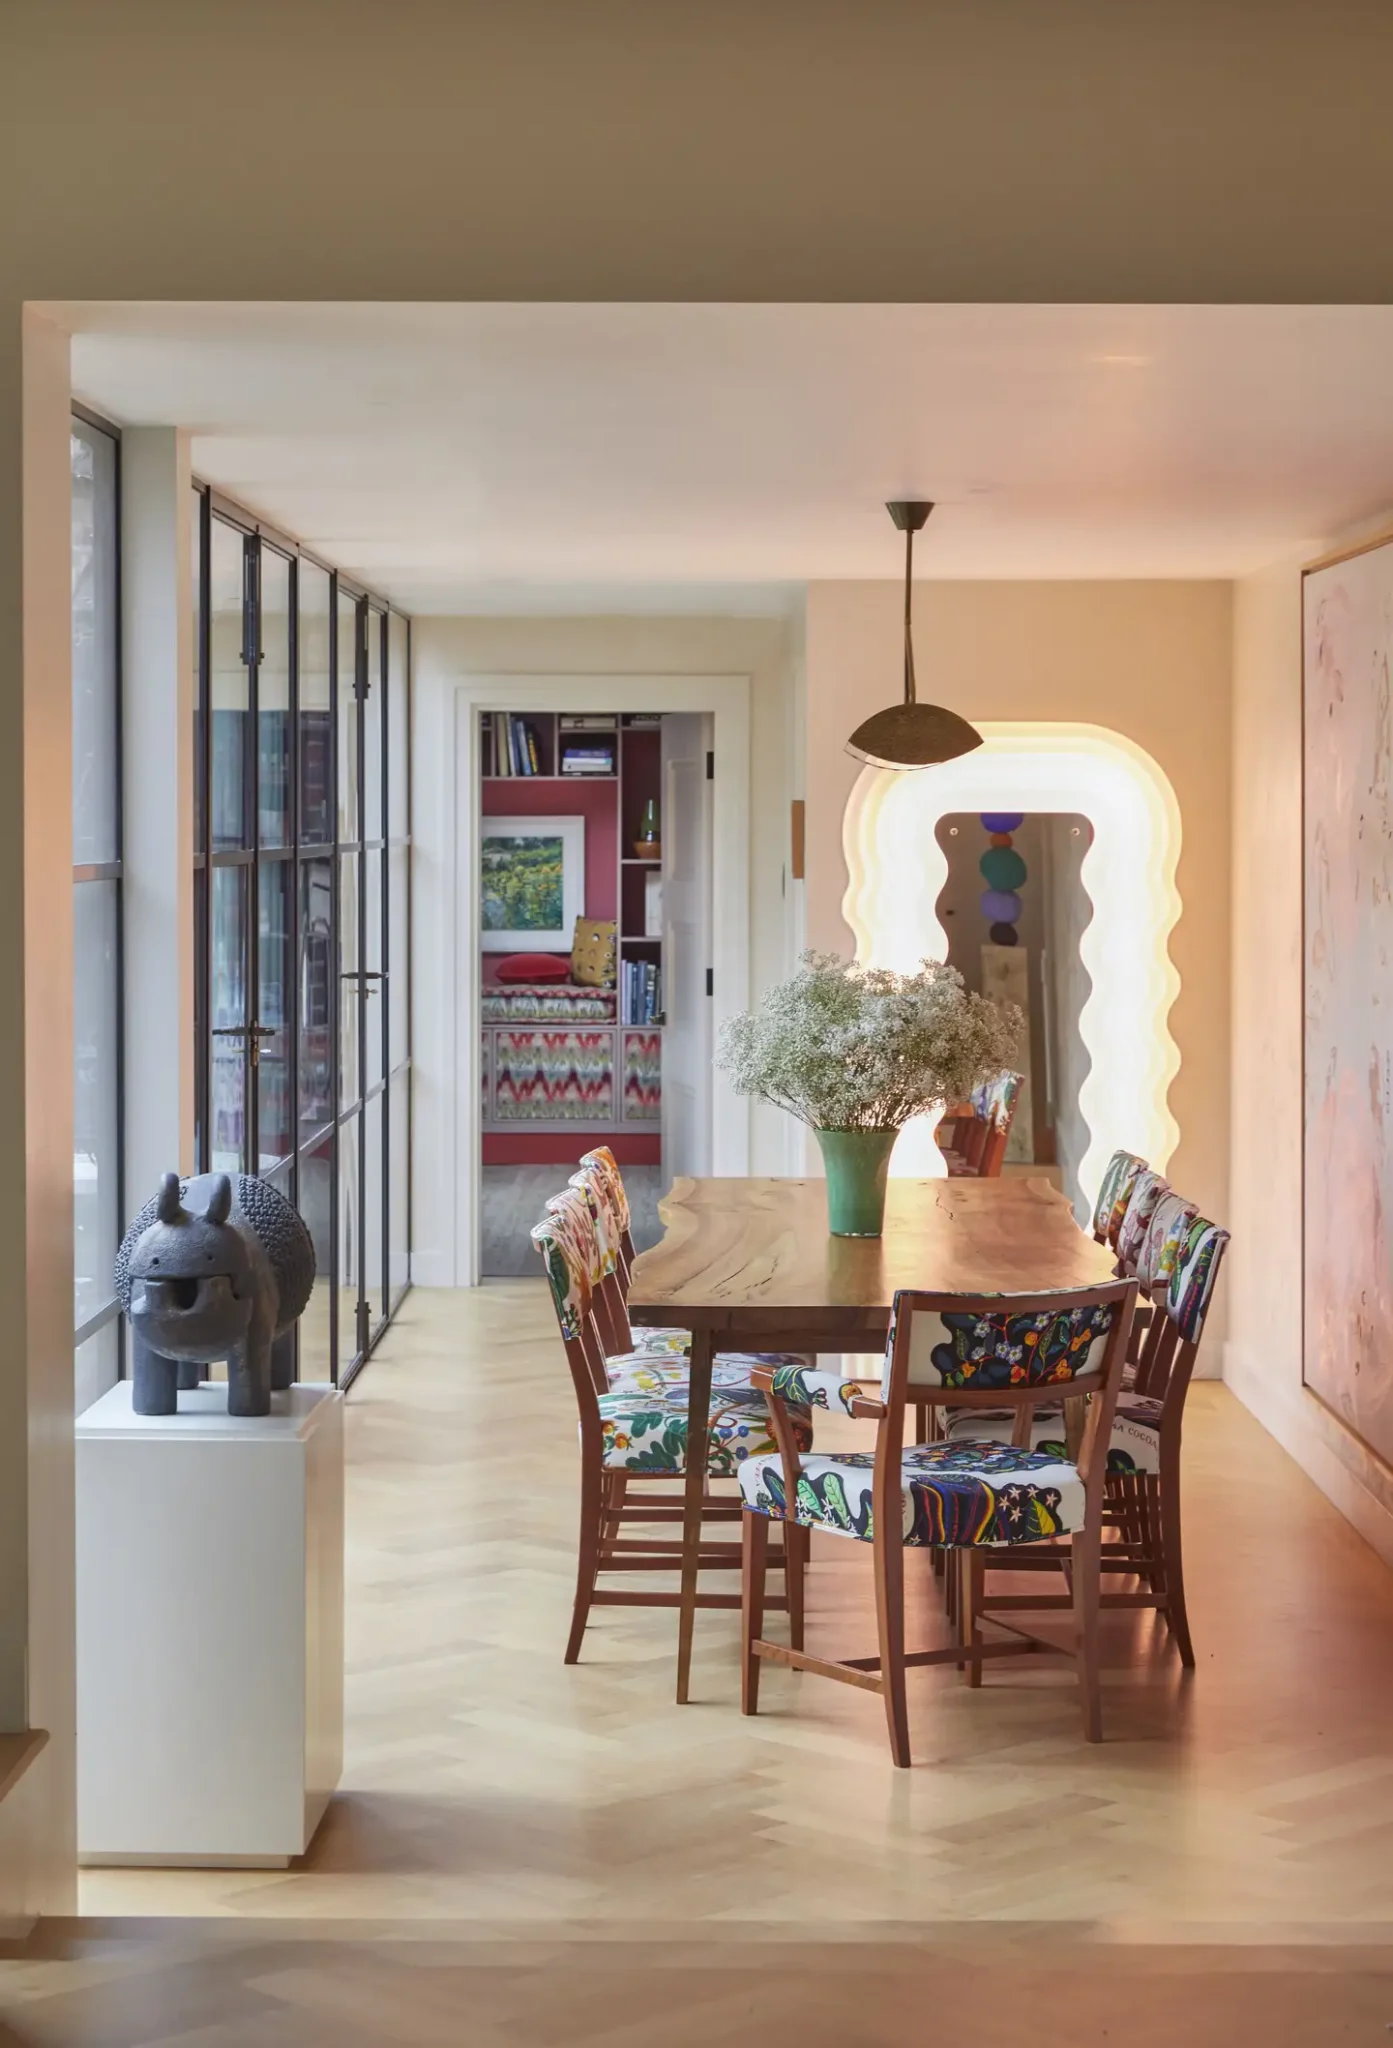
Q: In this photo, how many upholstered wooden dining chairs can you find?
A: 9